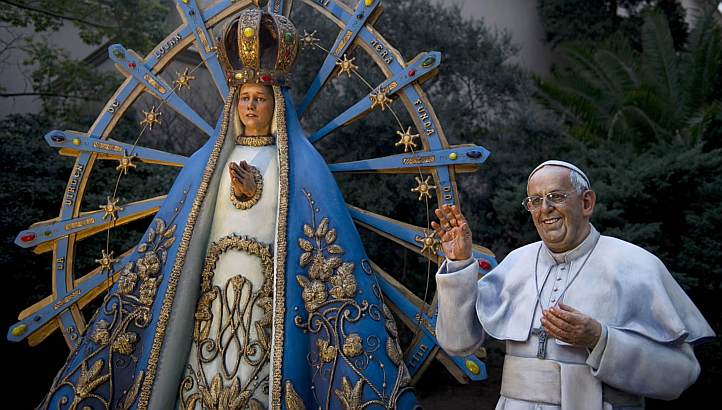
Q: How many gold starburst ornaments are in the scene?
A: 11